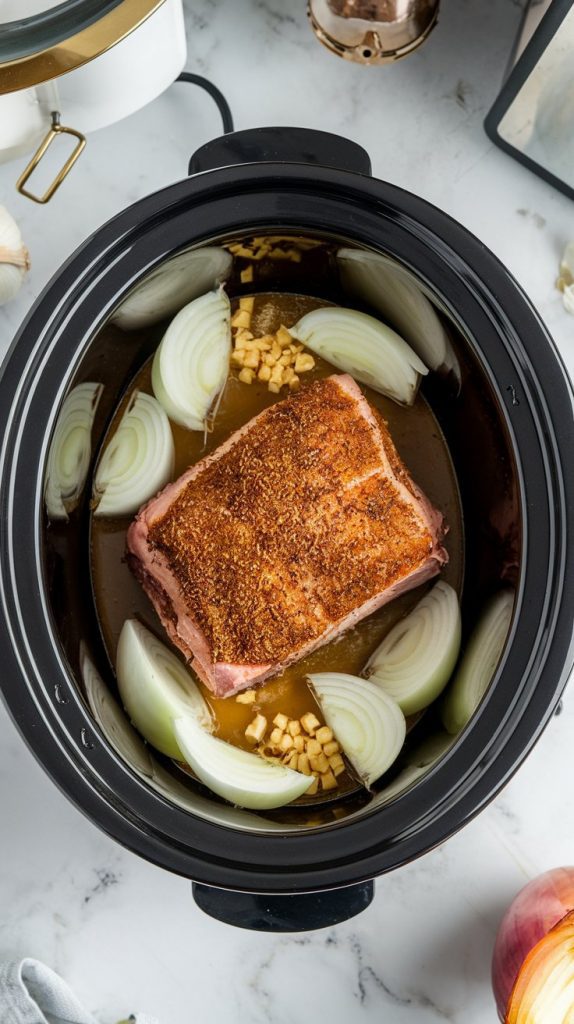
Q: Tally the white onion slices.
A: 7